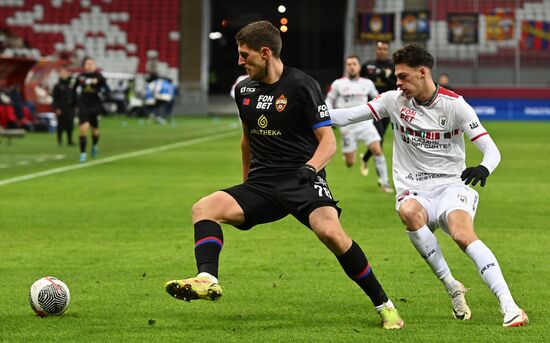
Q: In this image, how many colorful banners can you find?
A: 5